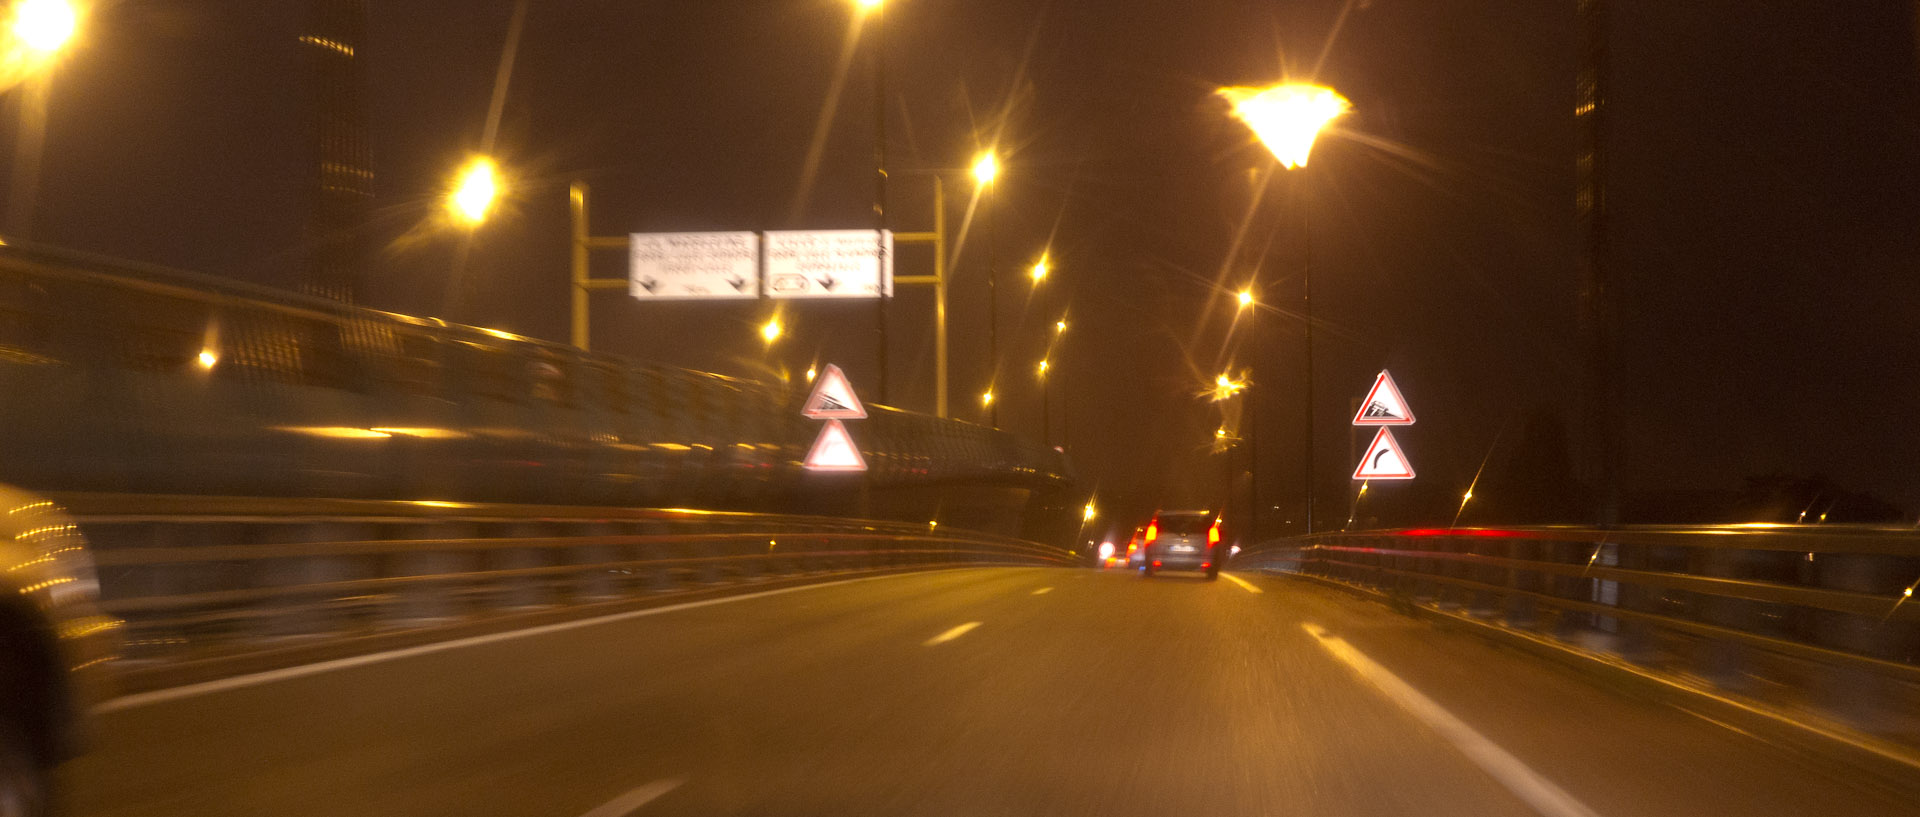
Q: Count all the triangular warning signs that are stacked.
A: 4